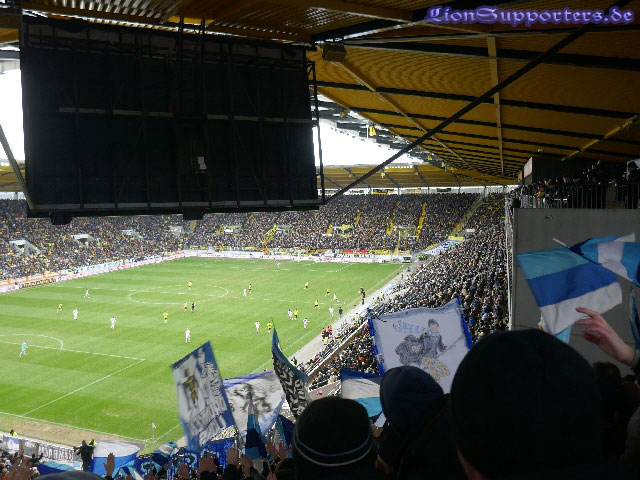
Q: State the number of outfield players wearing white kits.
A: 10